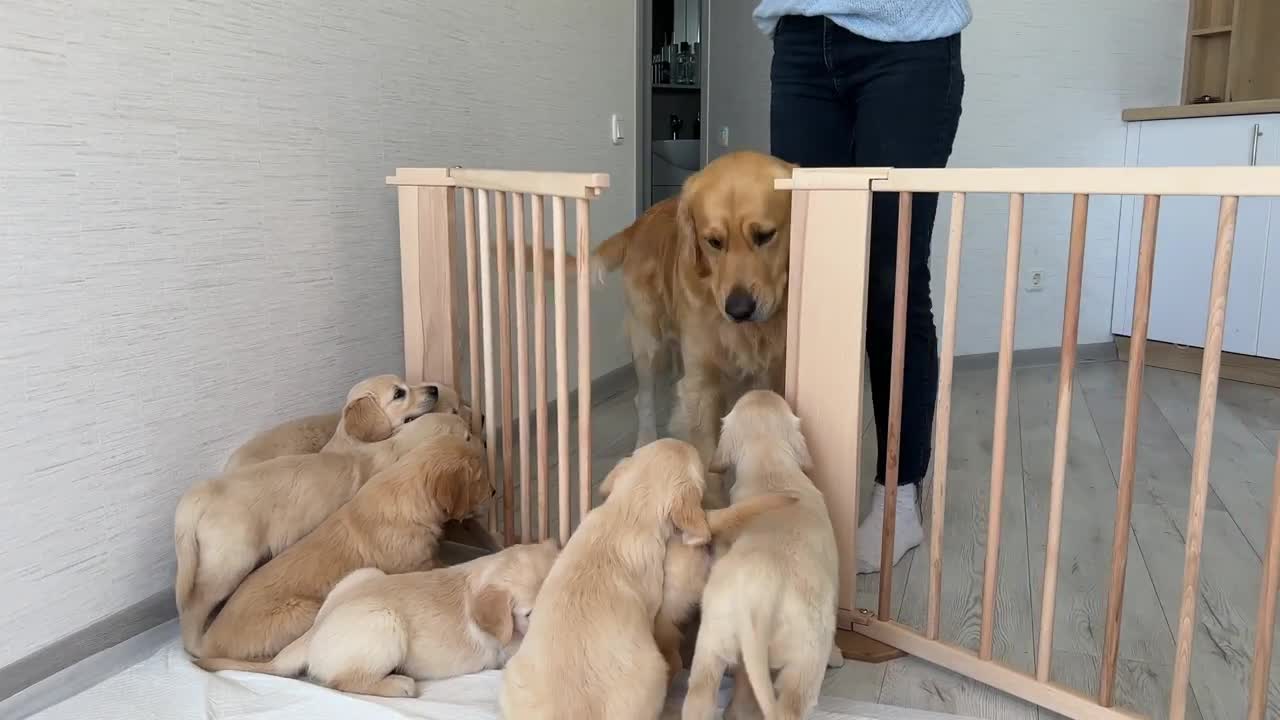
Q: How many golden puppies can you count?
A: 8